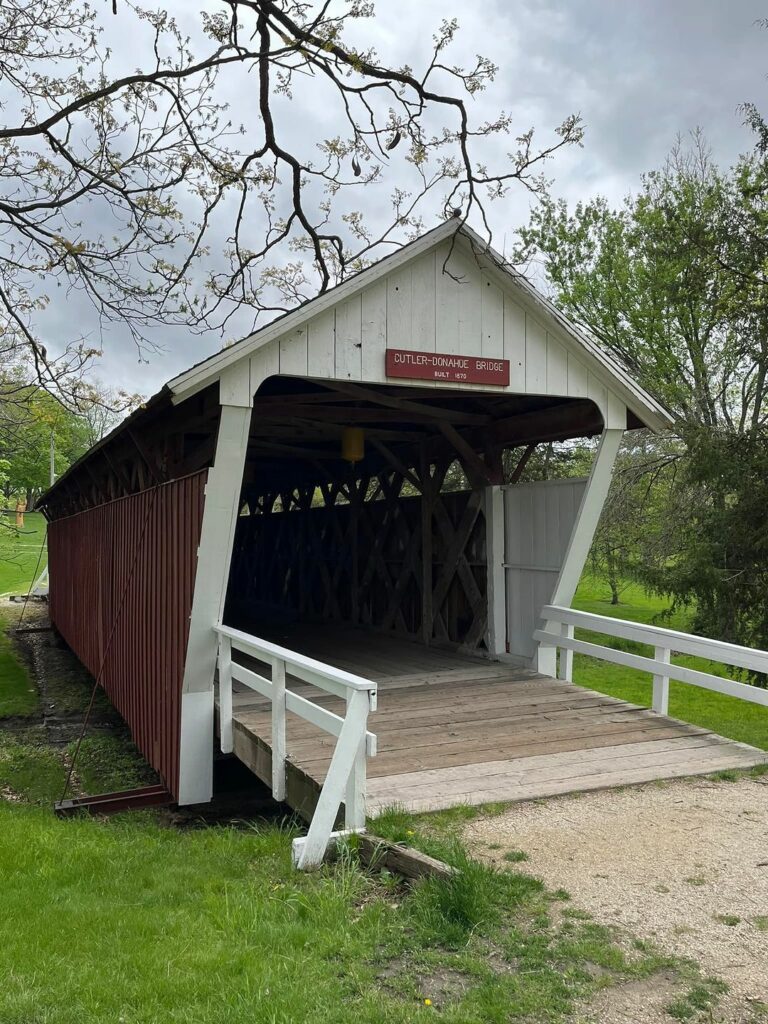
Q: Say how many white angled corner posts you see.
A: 2